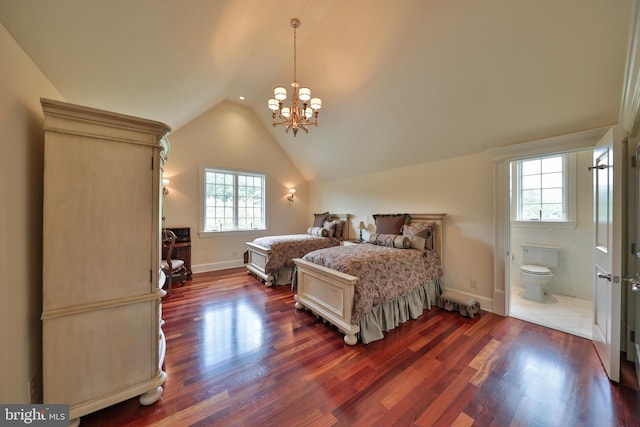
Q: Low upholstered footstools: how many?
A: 1